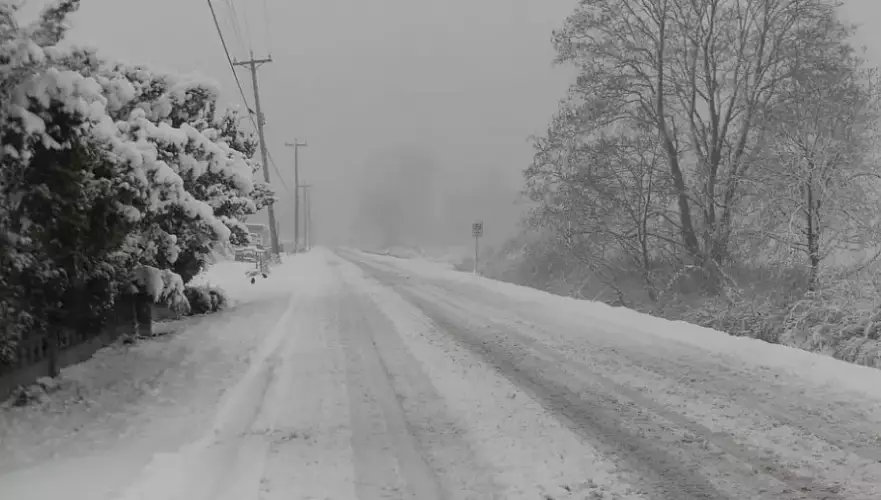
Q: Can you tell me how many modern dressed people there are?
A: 0